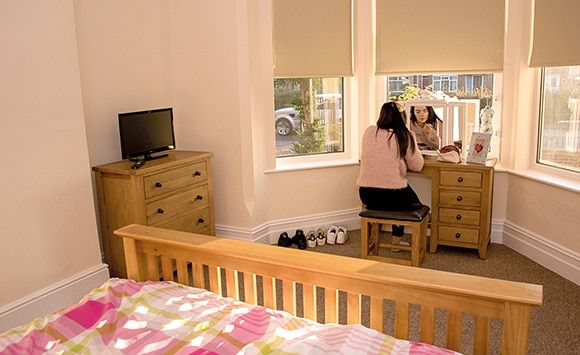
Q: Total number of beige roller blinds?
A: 3